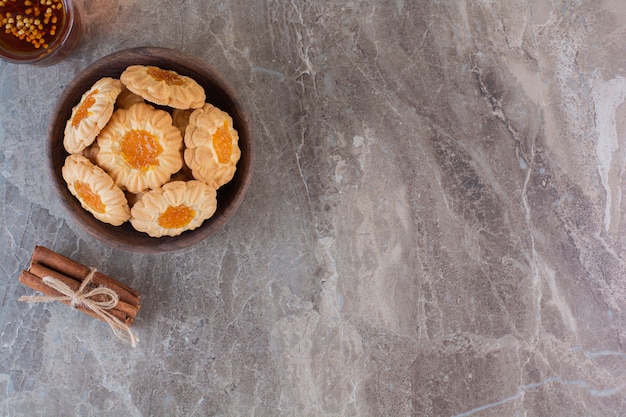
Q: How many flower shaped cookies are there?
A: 6